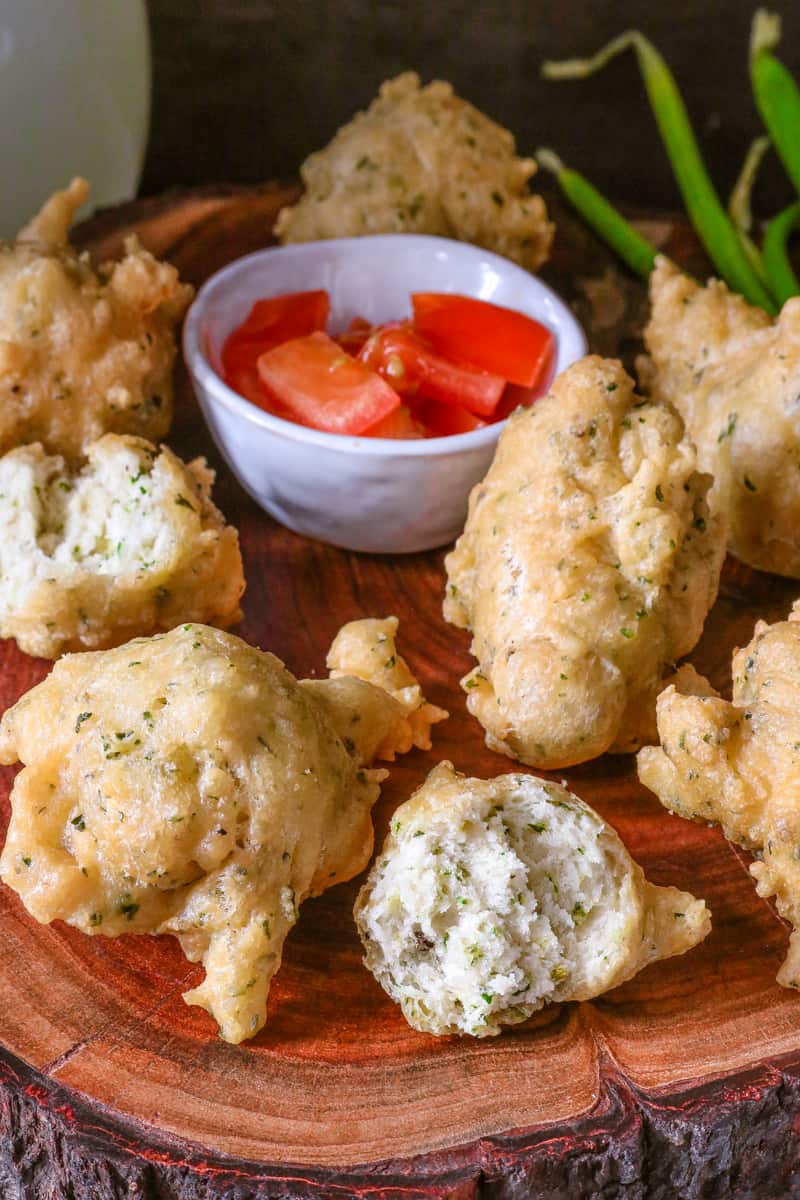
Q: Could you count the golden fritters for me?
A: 8